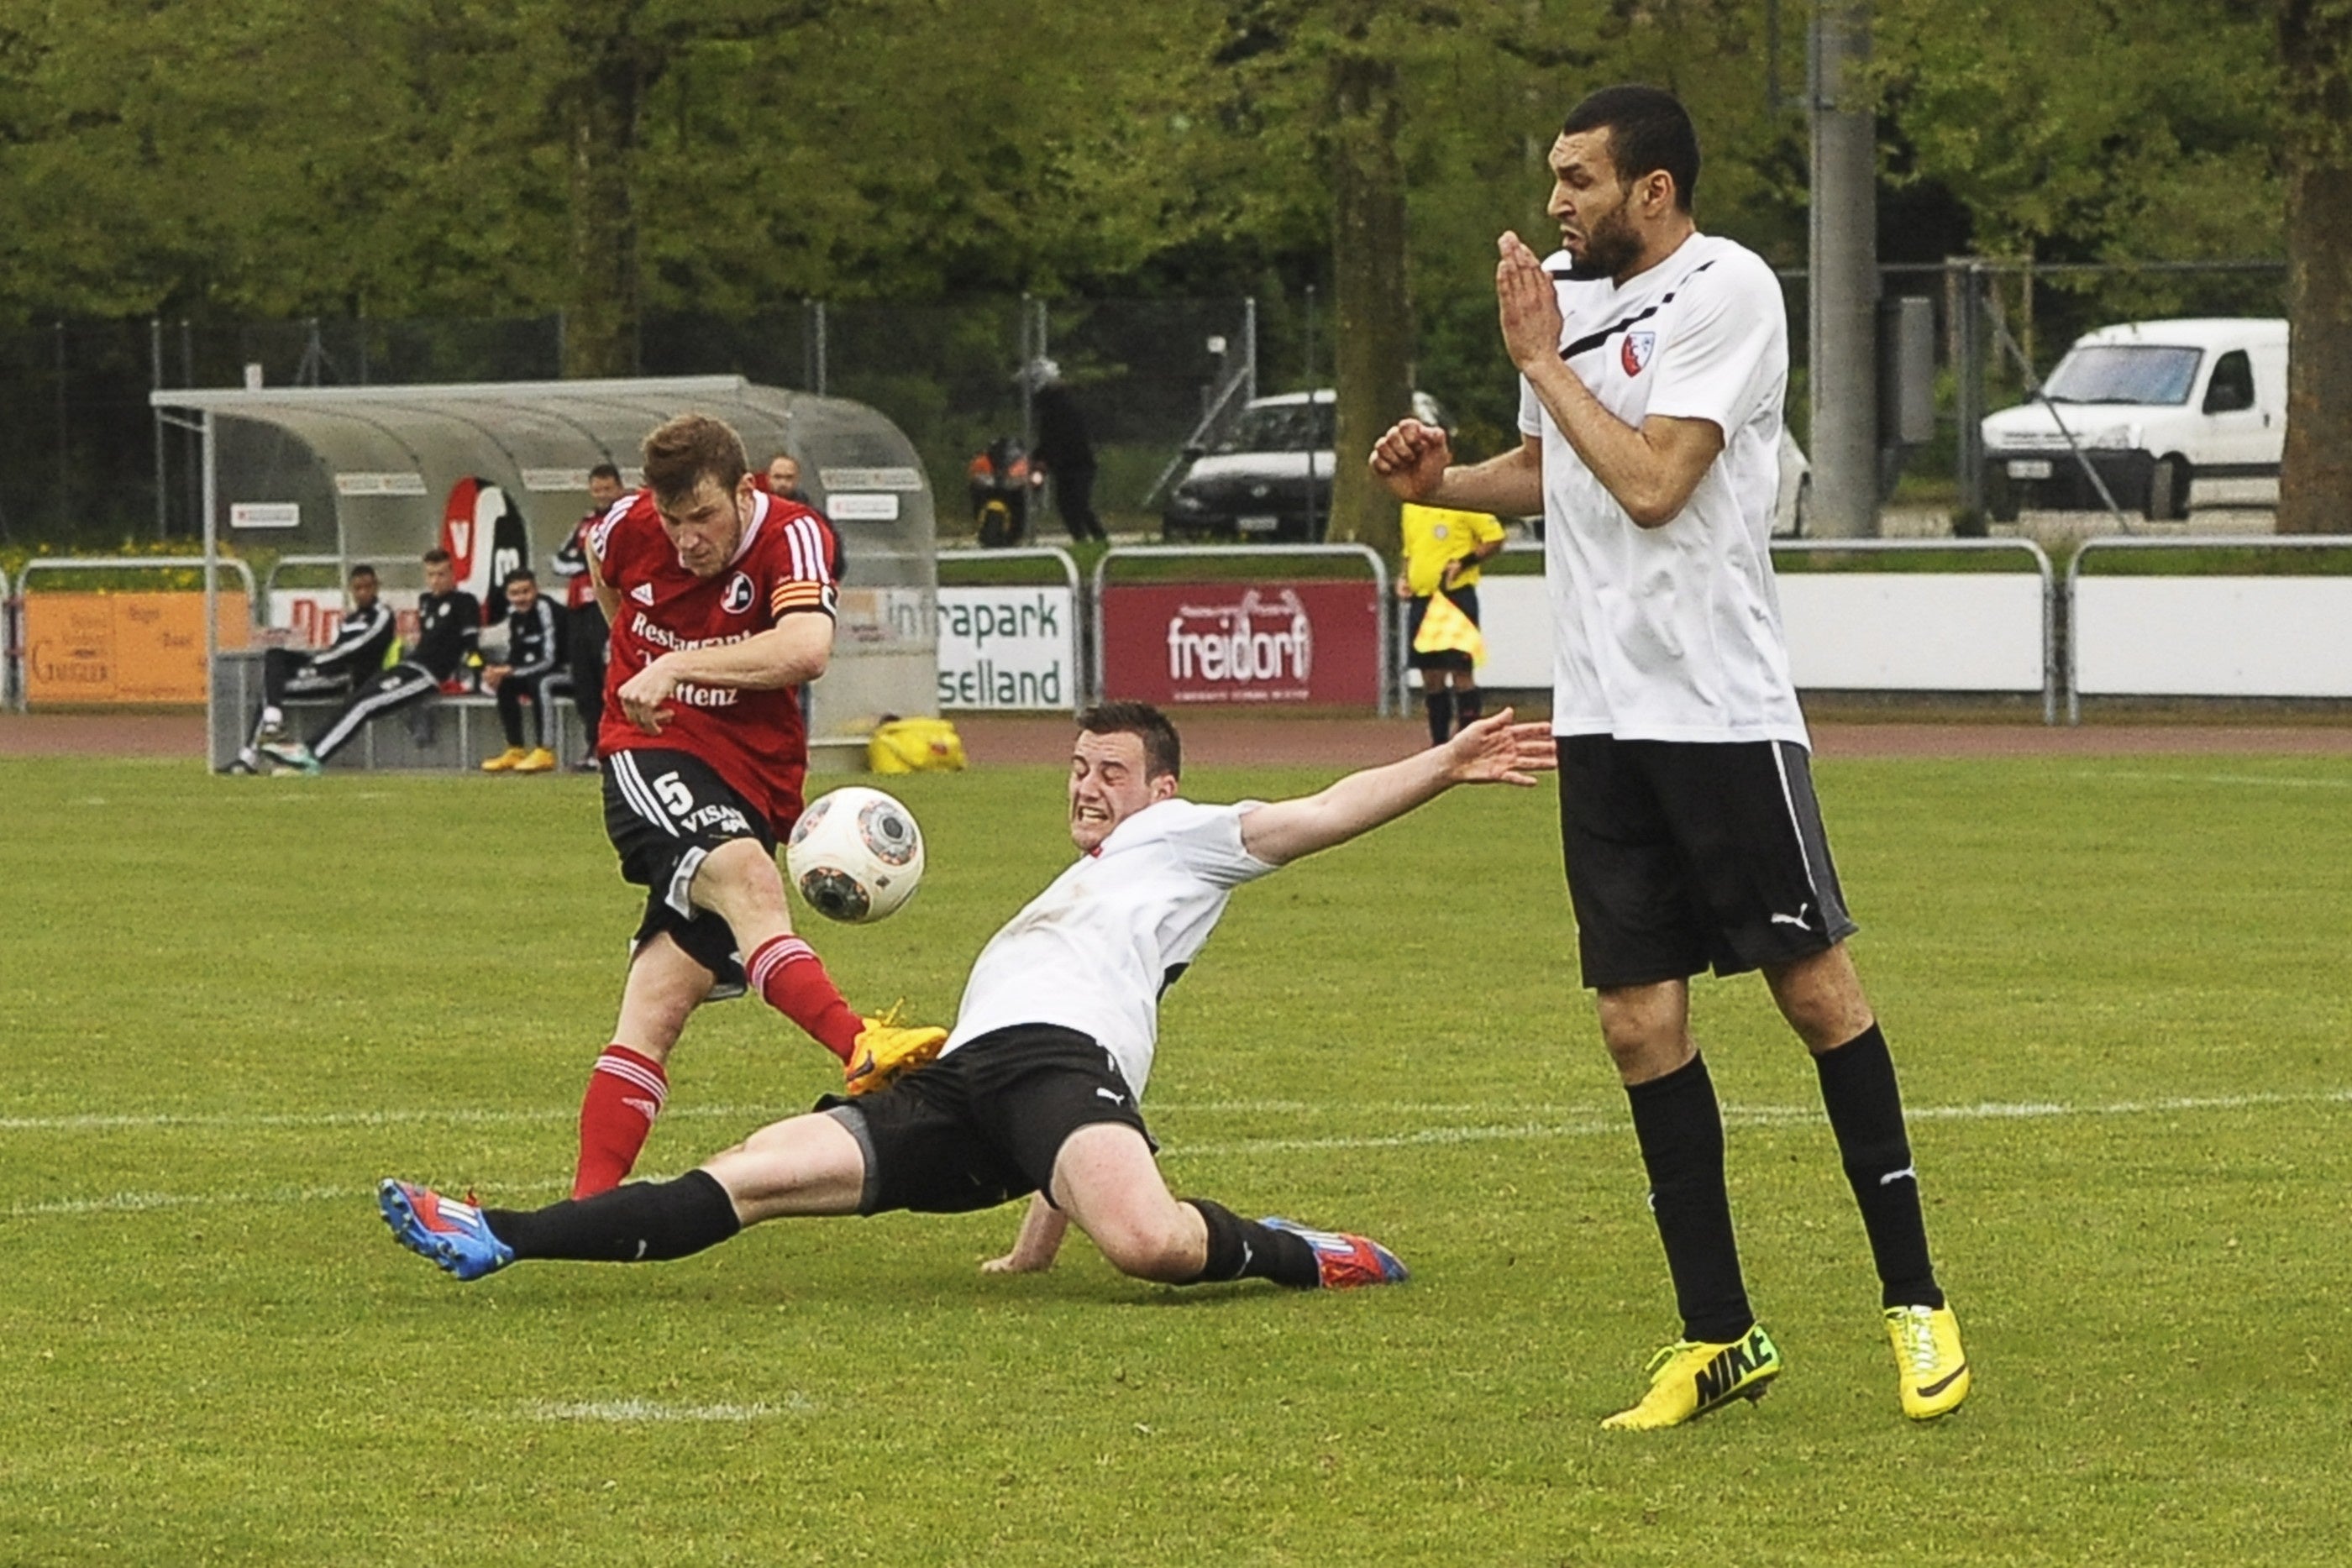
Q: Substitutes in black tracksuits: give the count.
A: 3